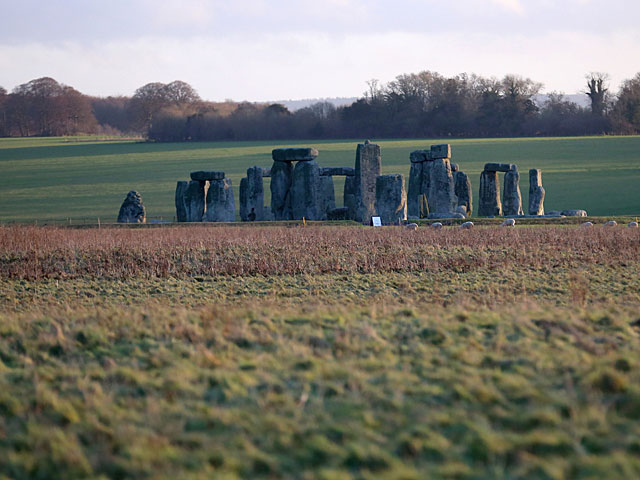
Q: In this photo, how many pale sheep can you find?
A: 7